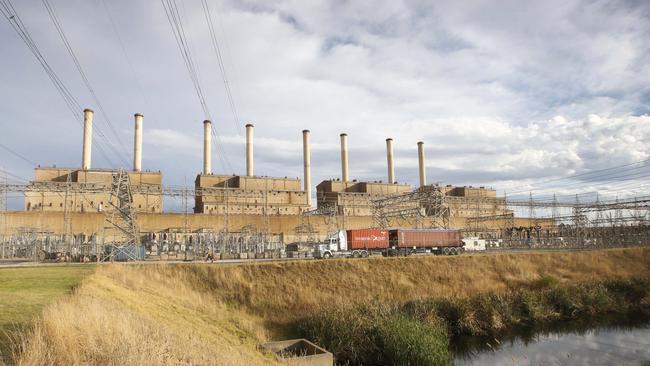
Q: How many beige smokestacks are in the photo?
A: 8